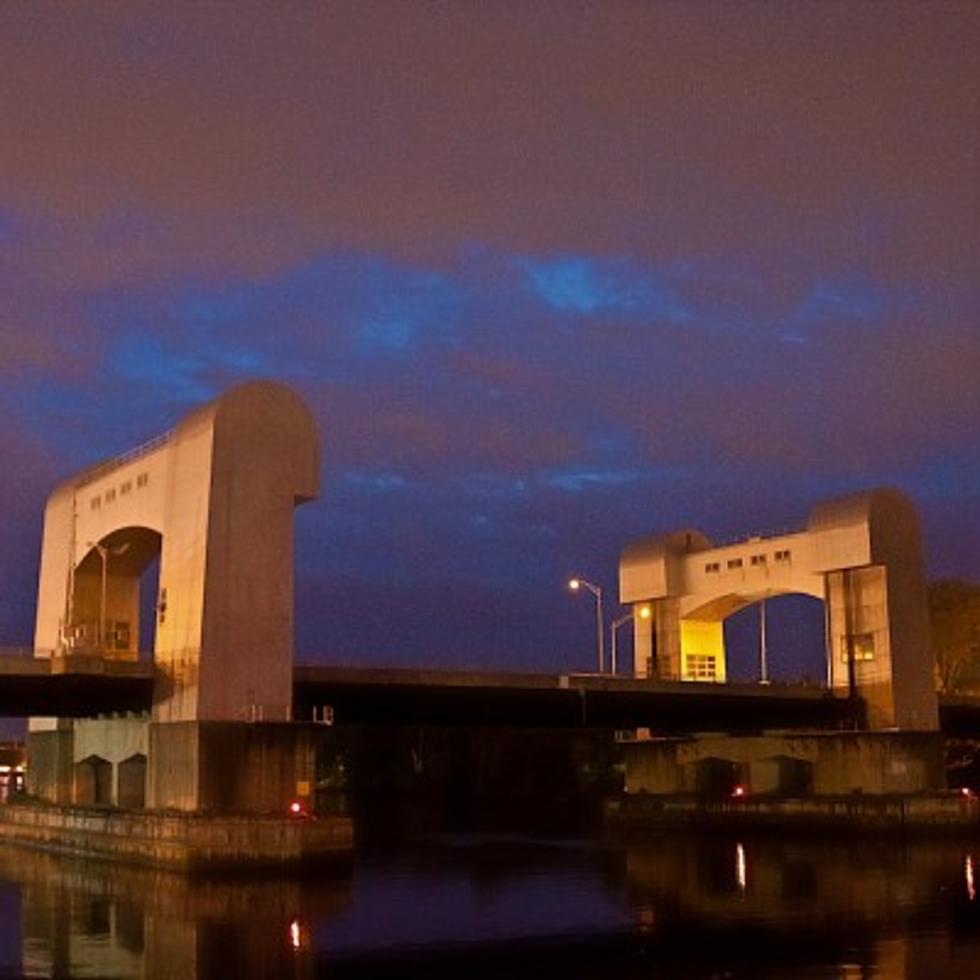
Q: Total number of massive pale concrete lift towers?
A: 2